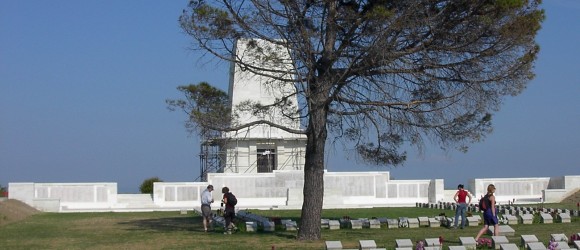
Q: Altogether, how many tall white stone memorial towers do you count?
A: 1